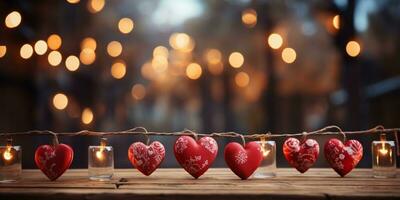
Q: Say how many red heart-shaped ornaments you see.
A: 6